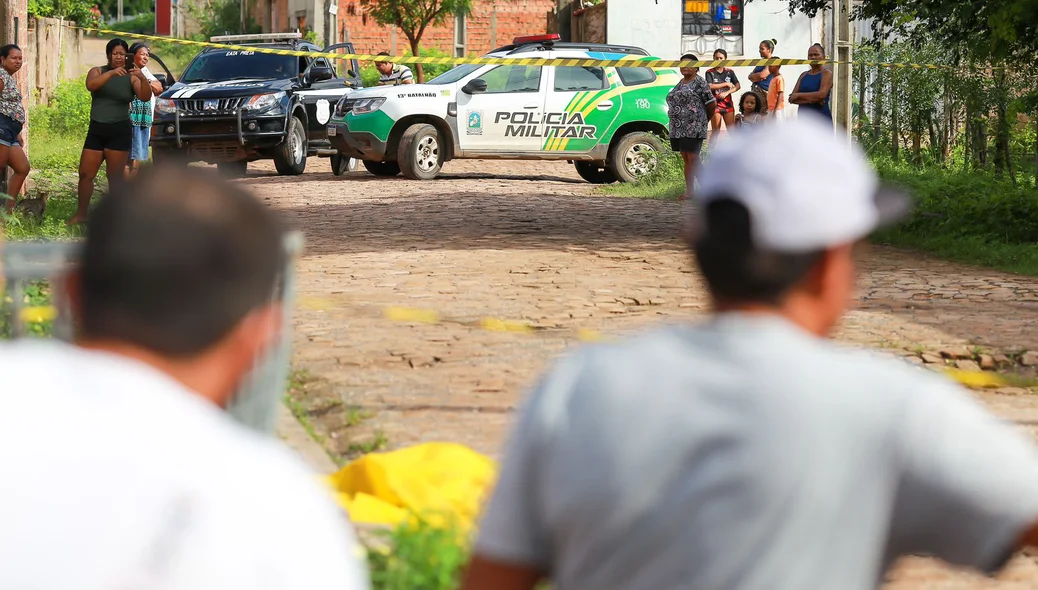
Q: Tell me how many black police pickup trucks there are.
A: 1